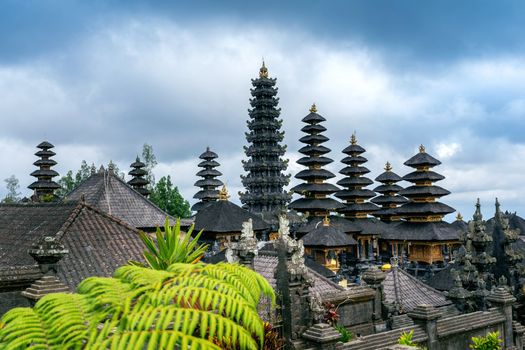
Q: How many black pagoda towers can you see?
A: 8